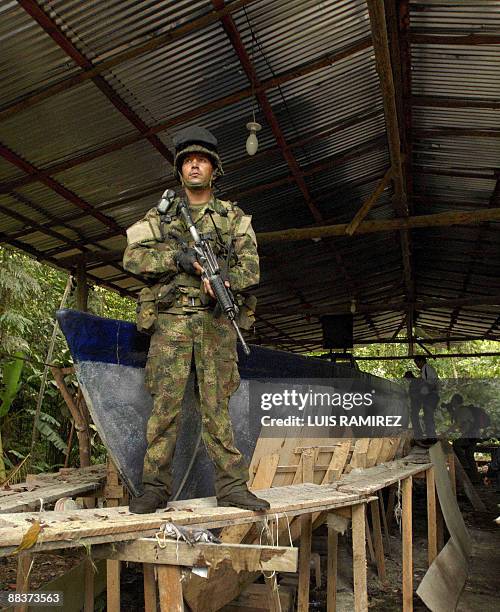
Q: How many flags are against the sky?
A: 0